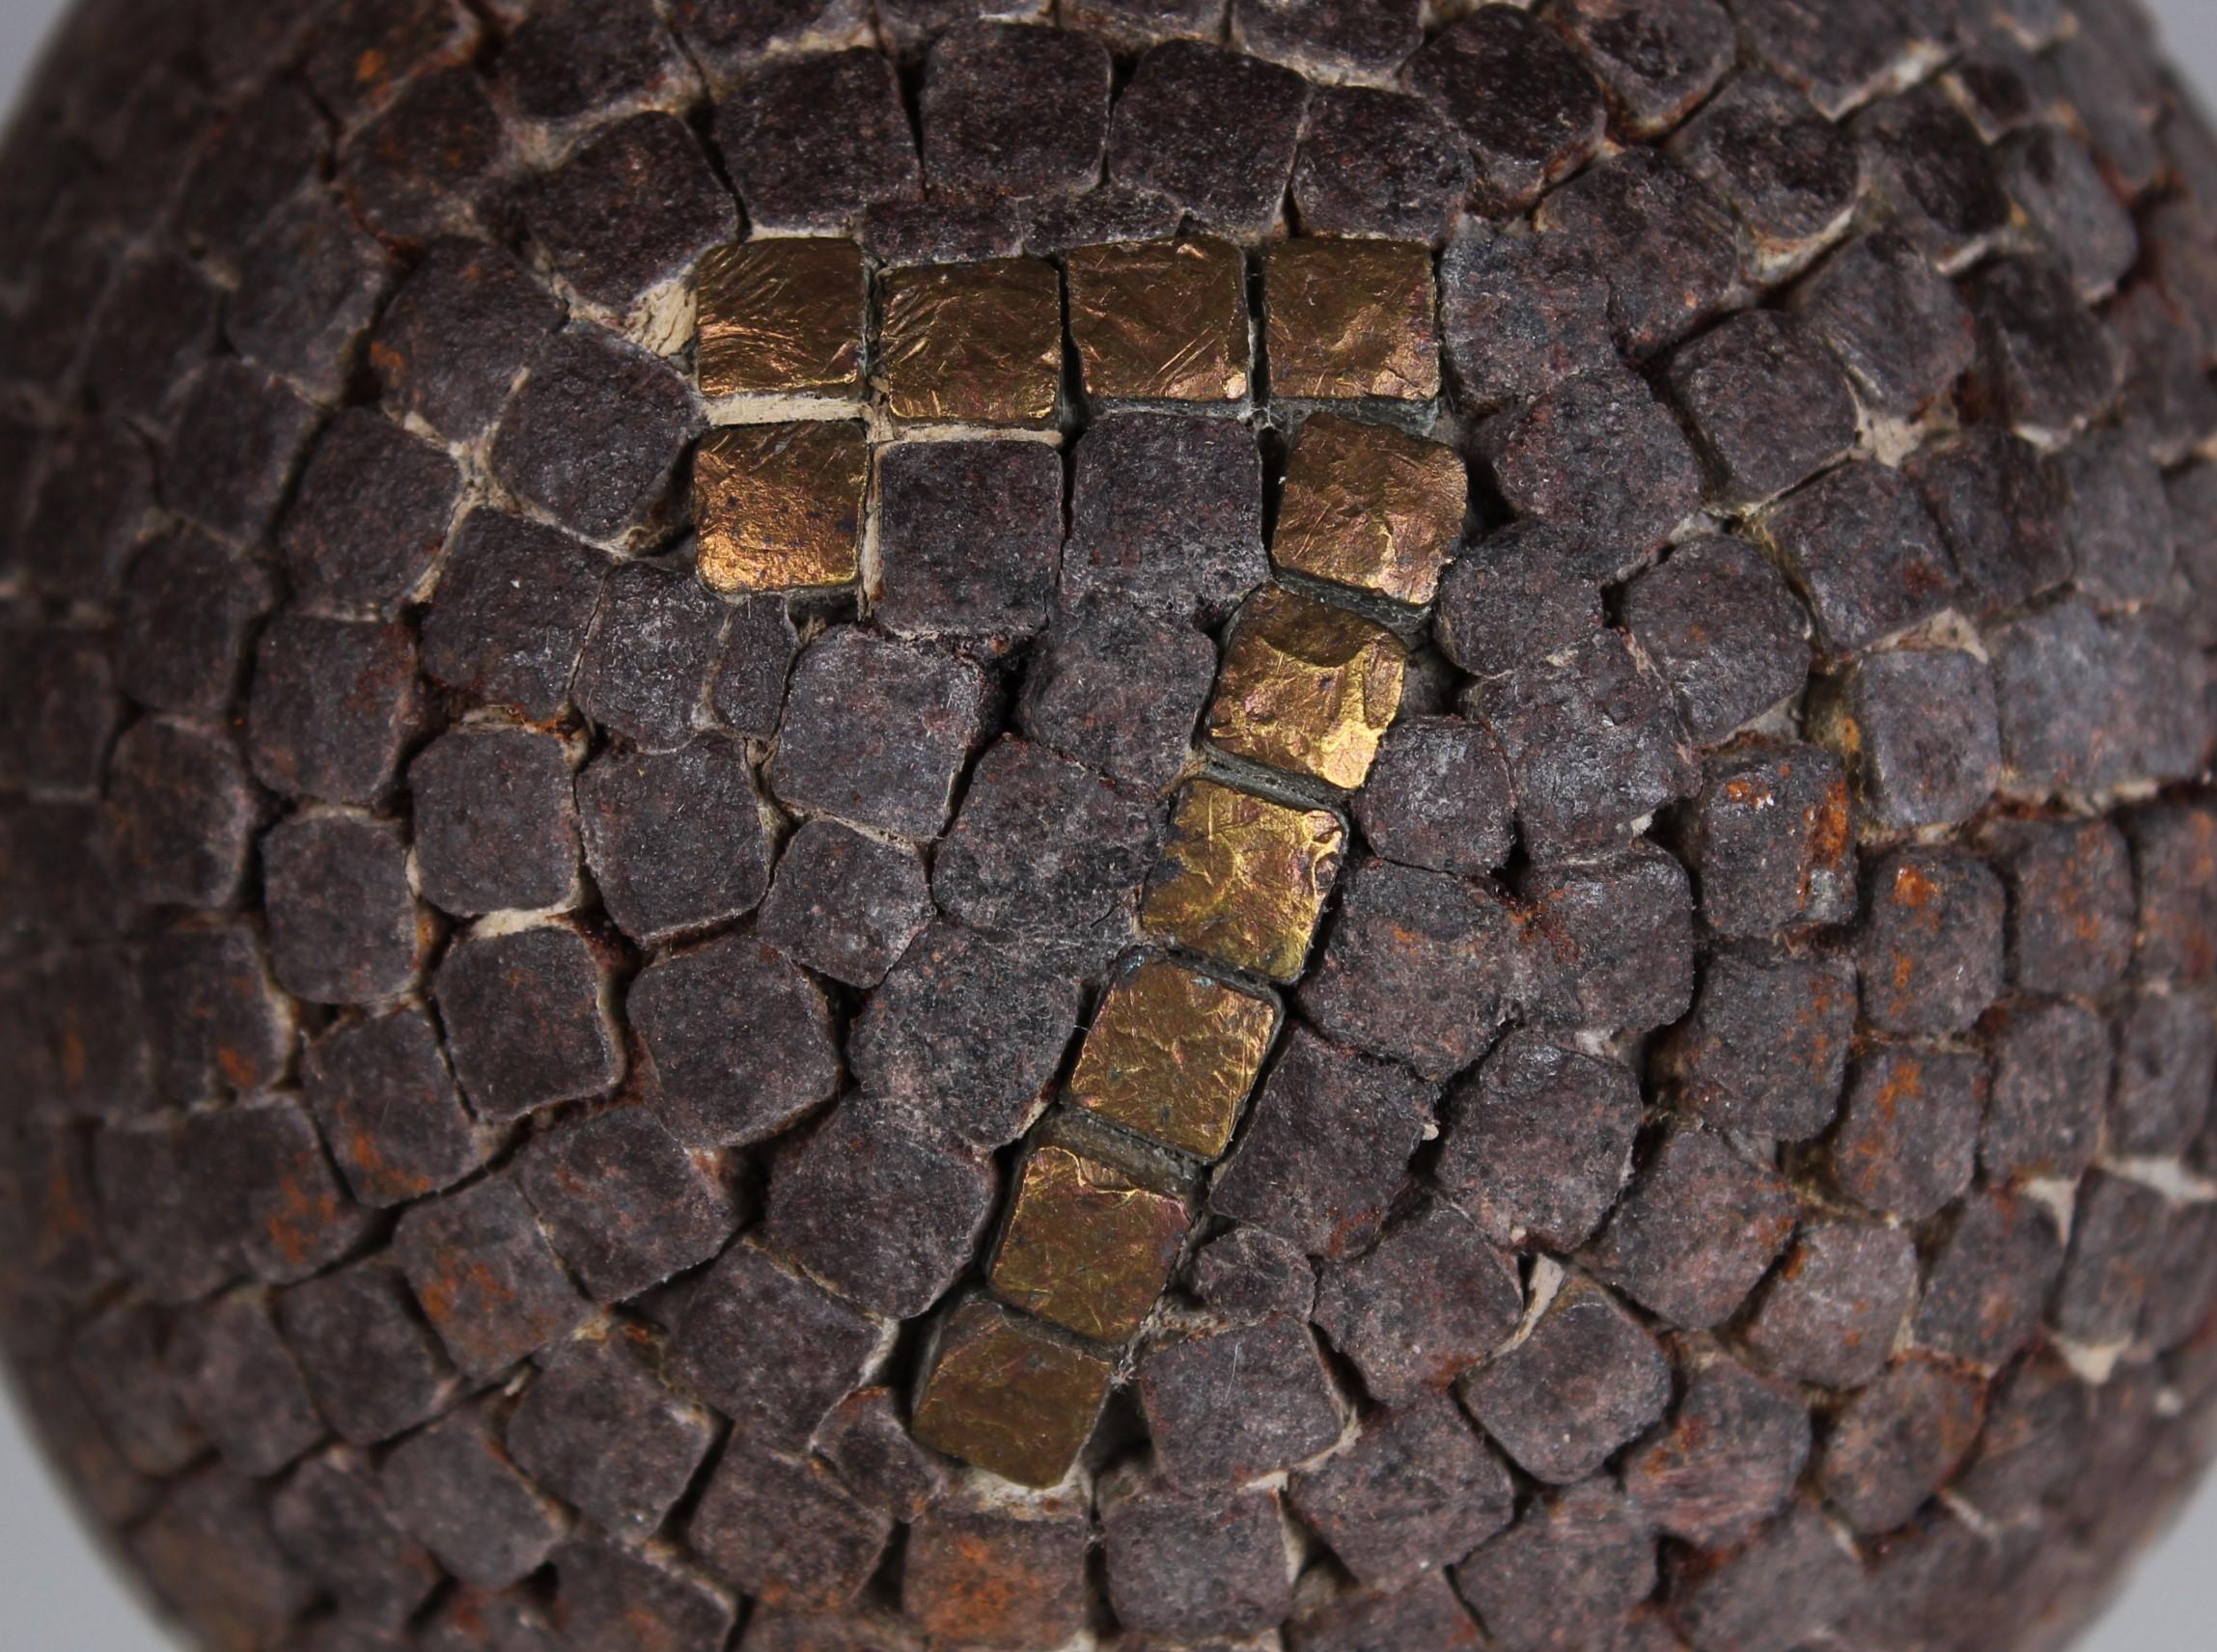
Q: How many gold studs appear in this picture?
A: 11